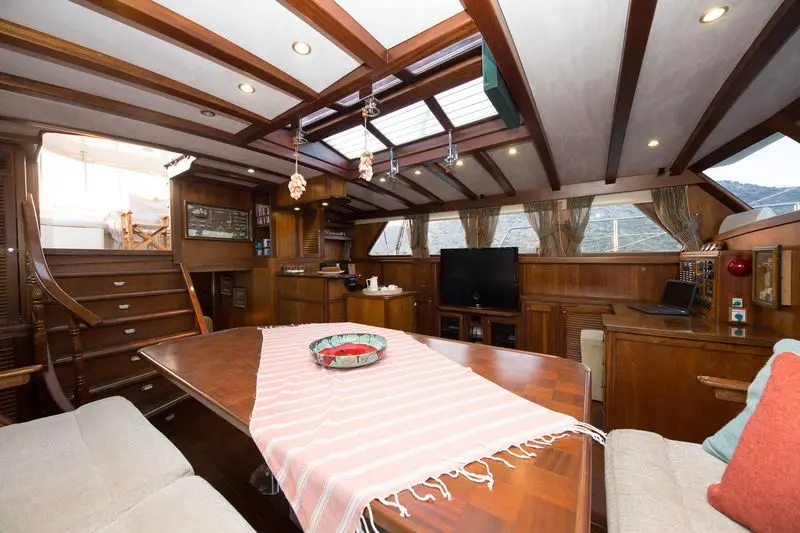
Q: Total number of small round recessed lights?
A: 12